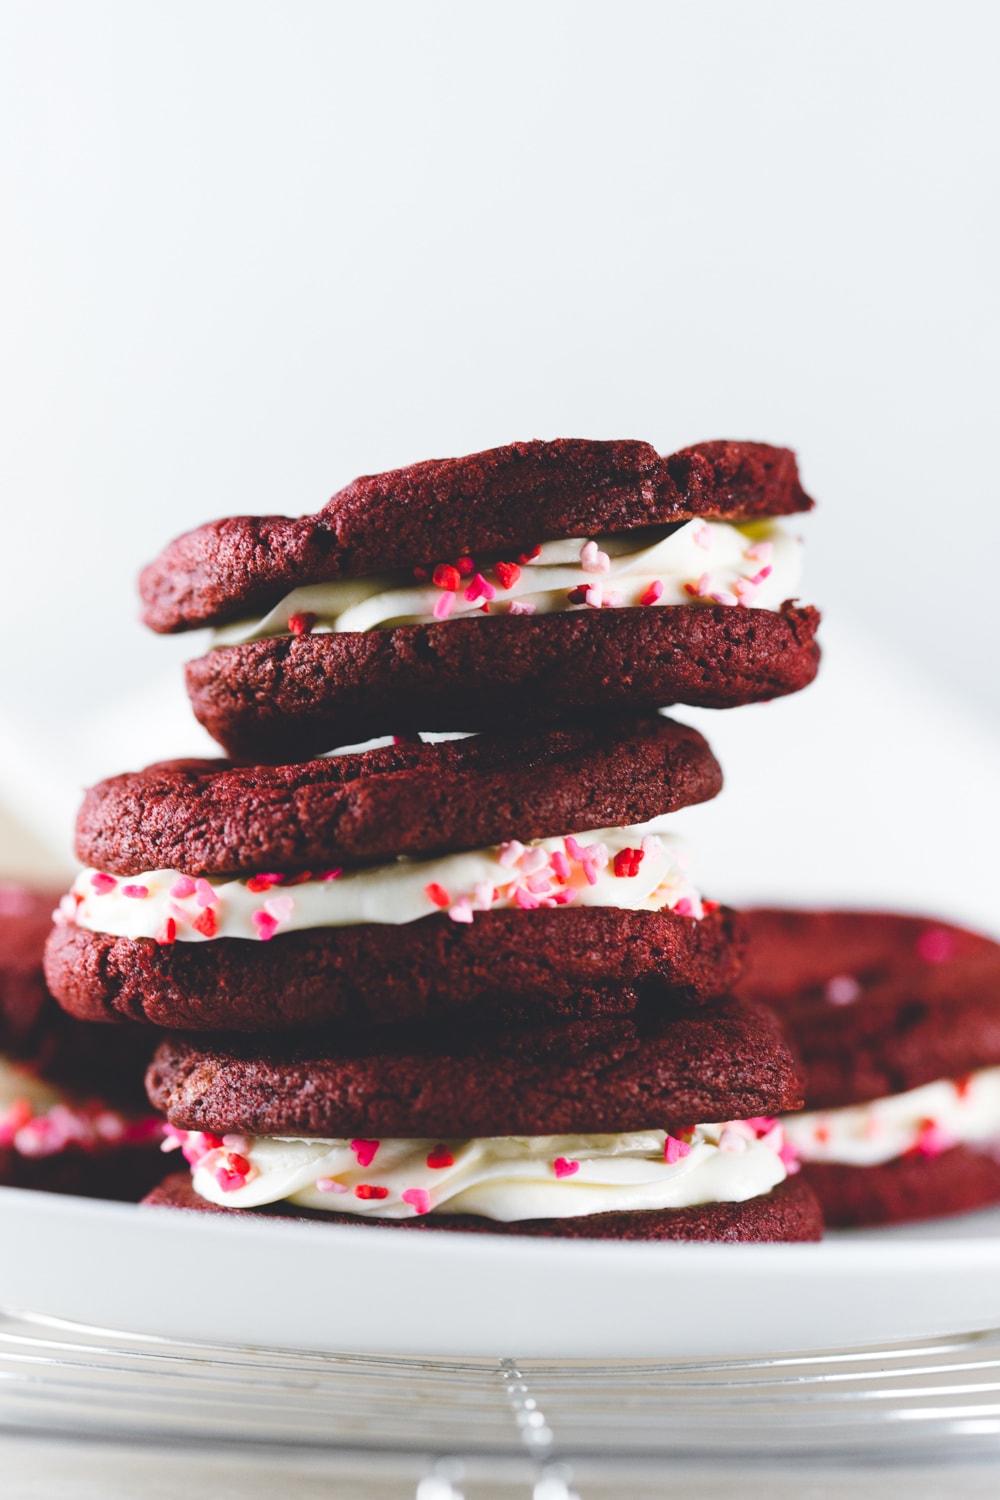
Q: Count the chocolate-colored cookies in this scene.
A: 10